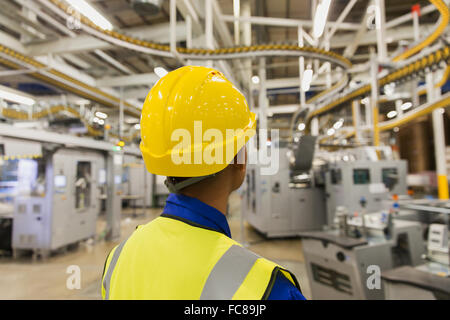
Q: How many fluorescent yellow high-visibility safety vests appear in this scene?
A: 1